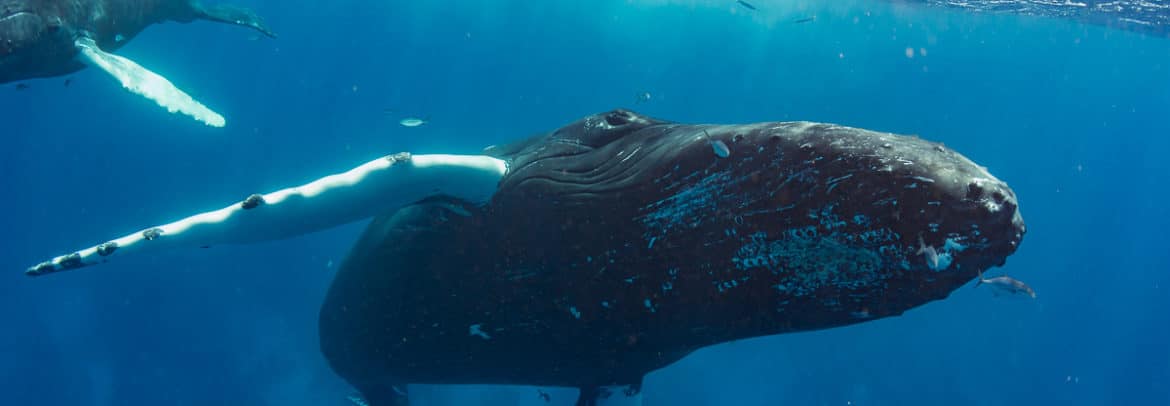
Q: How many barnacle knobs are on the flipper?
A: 6